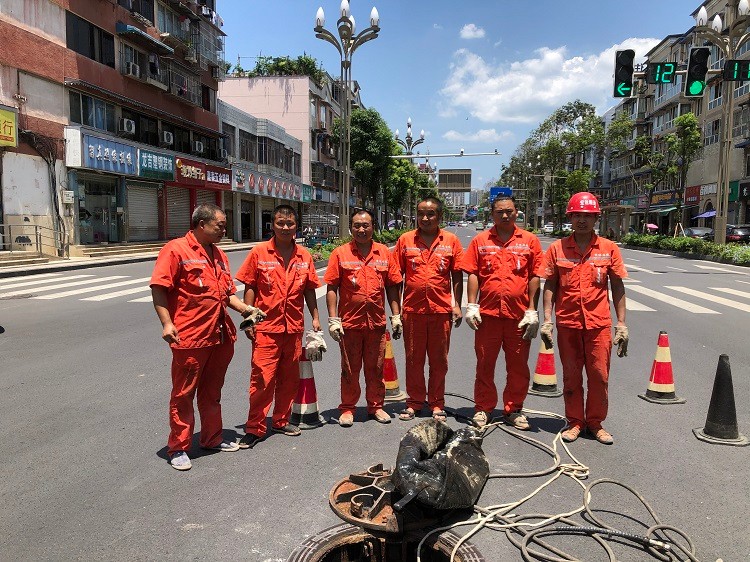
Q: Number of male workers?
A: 6